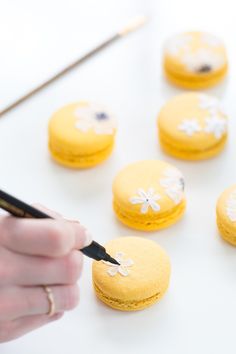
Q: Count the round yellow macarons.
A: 6